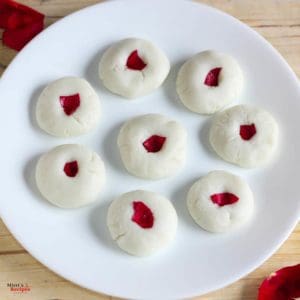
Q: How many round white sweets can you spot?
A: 8